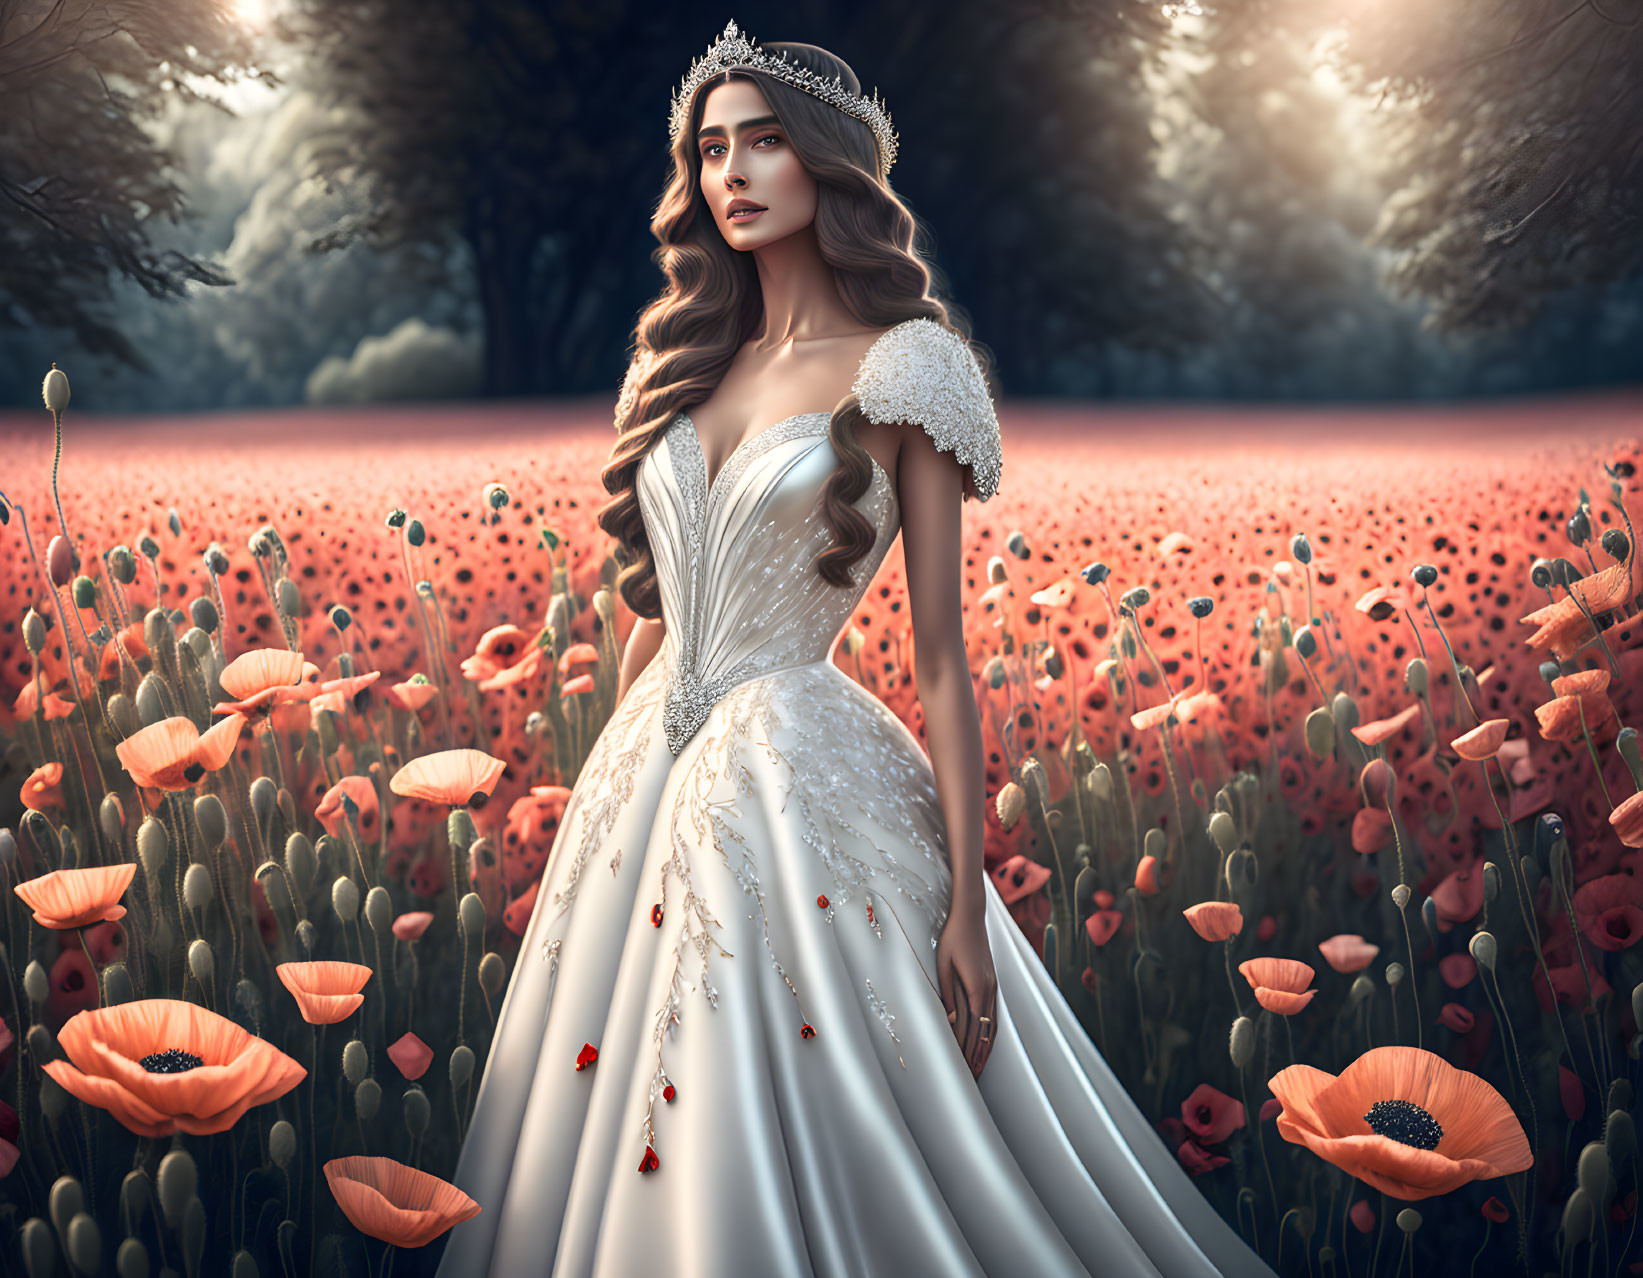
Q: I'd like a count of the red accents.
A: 7